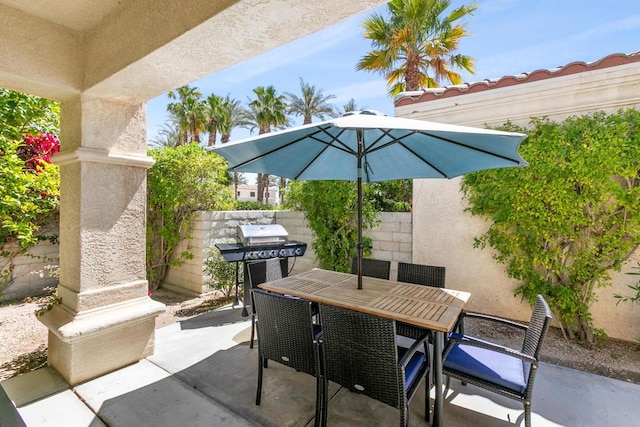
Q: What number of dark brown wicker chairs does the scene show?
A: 6